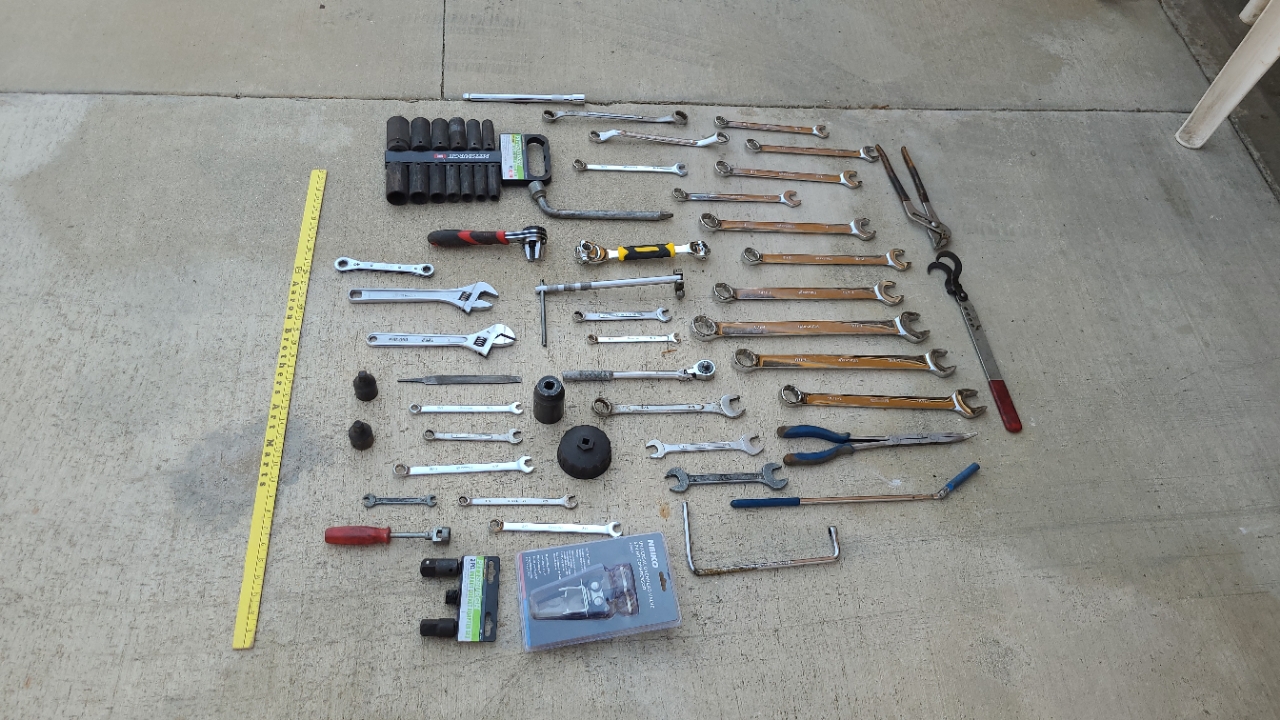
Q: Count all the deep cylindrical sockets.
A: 14